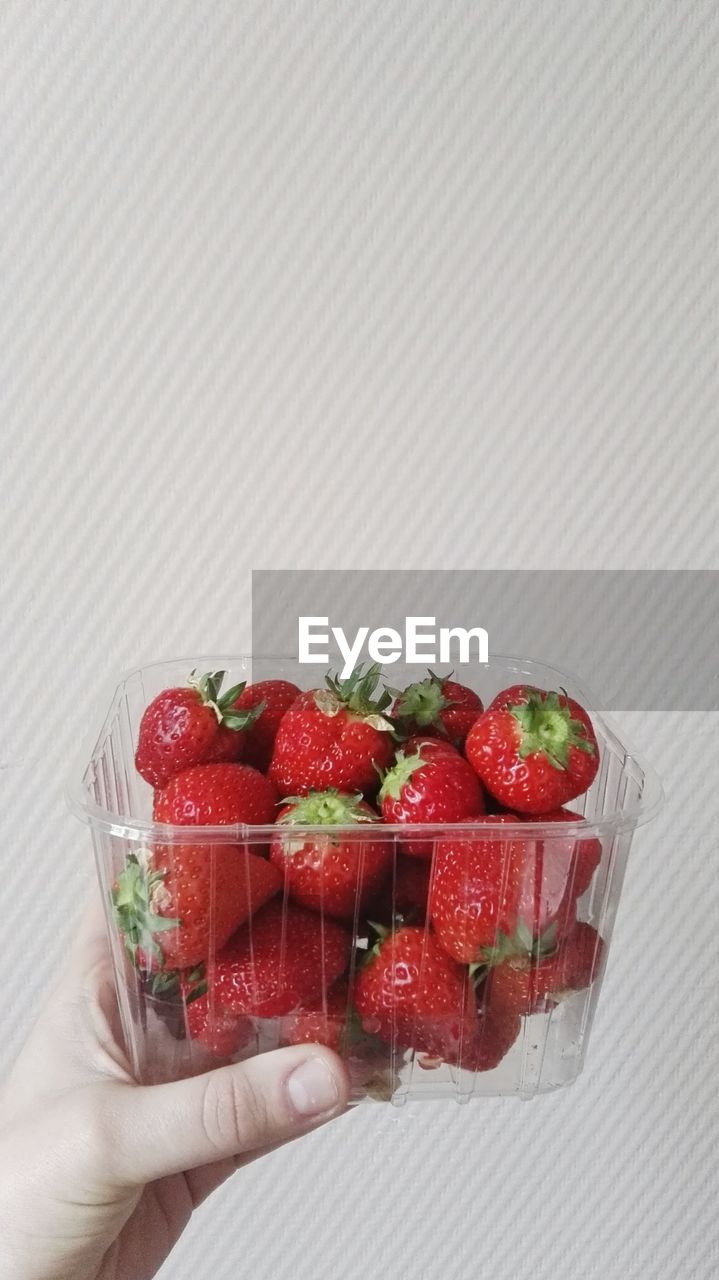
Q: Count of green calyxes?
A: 10